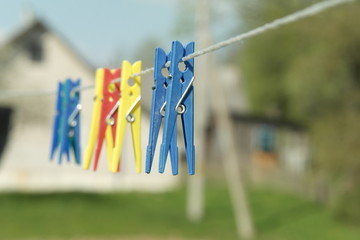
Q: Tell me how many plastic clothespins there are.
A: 8